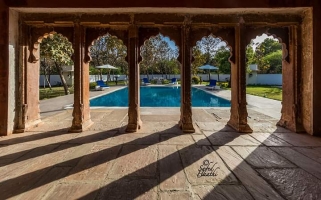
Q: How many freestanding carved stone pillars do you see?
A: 4